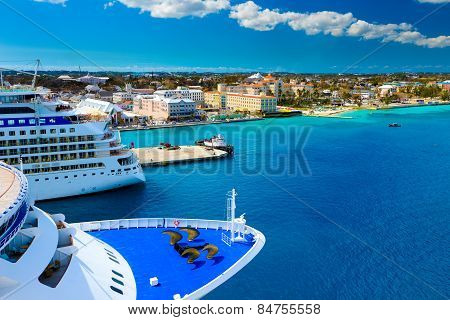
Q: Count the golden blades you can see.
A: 4